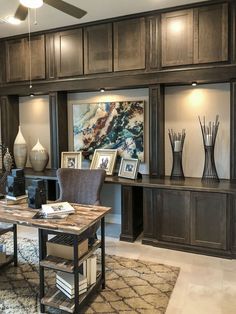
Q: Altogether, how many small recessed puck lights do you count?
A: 3